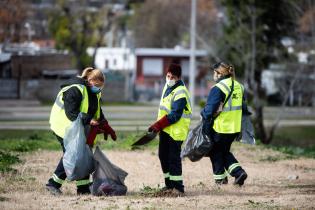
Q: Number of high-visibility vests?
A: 3